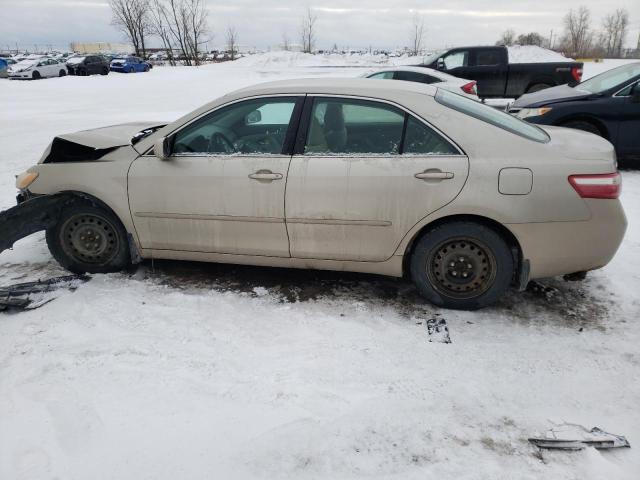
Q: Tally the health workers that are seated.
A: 0